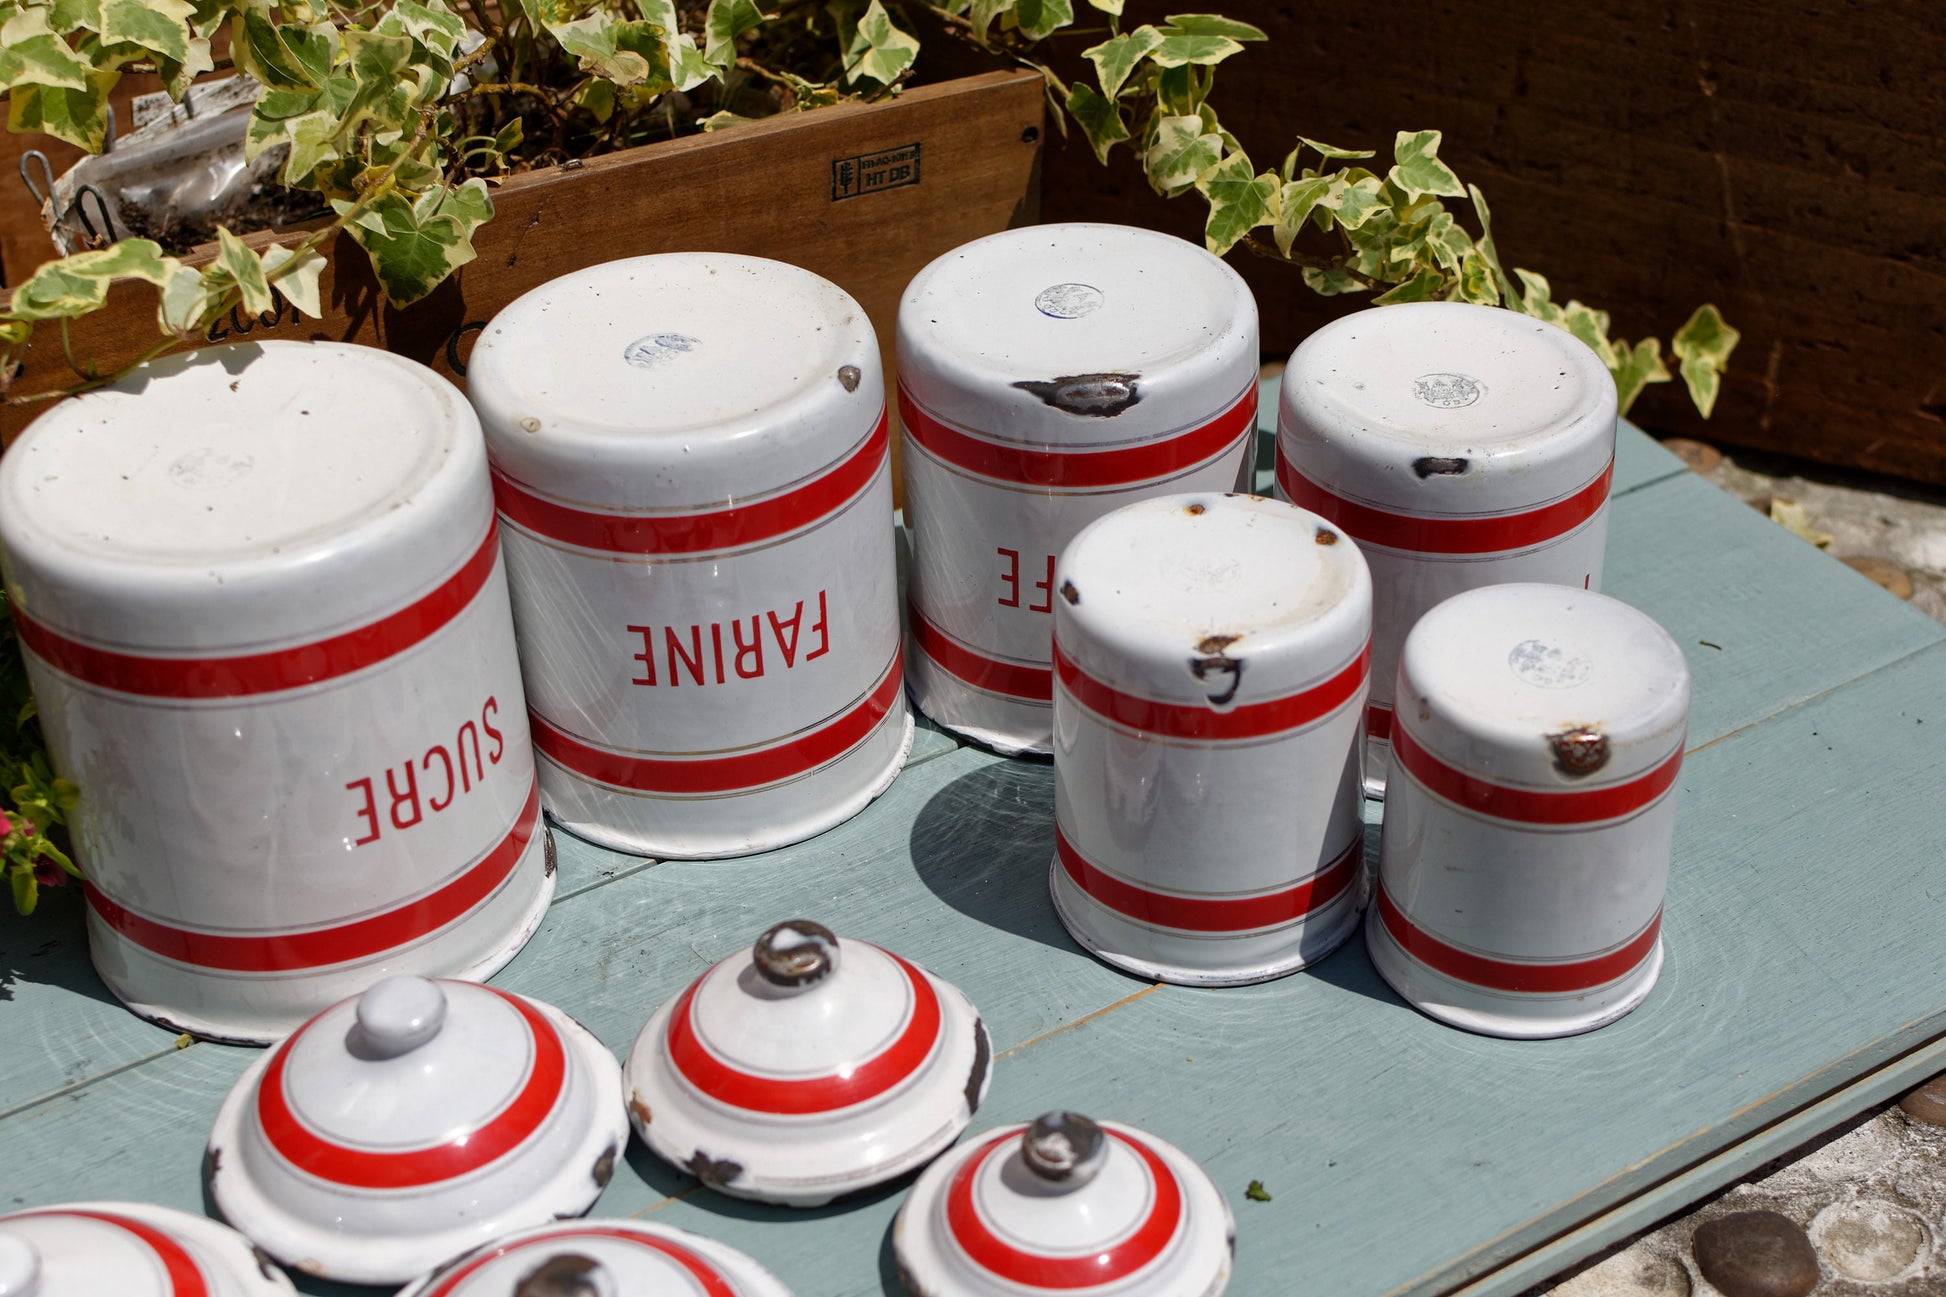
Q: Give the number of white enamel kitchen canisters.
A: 6